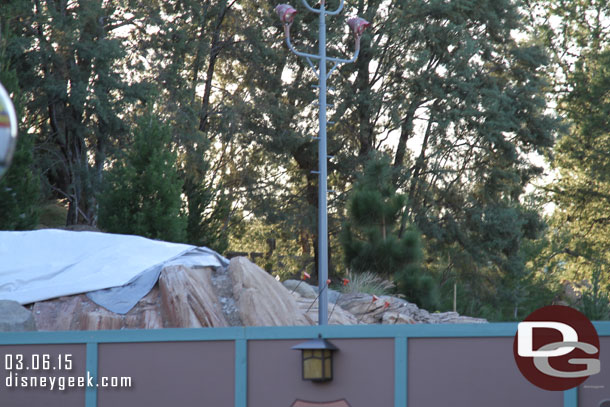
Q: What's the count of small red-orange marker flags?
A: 5